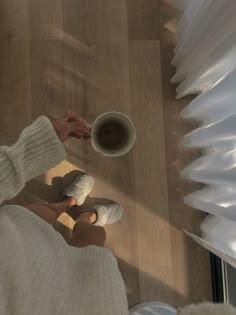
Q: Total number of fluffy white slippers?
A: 2